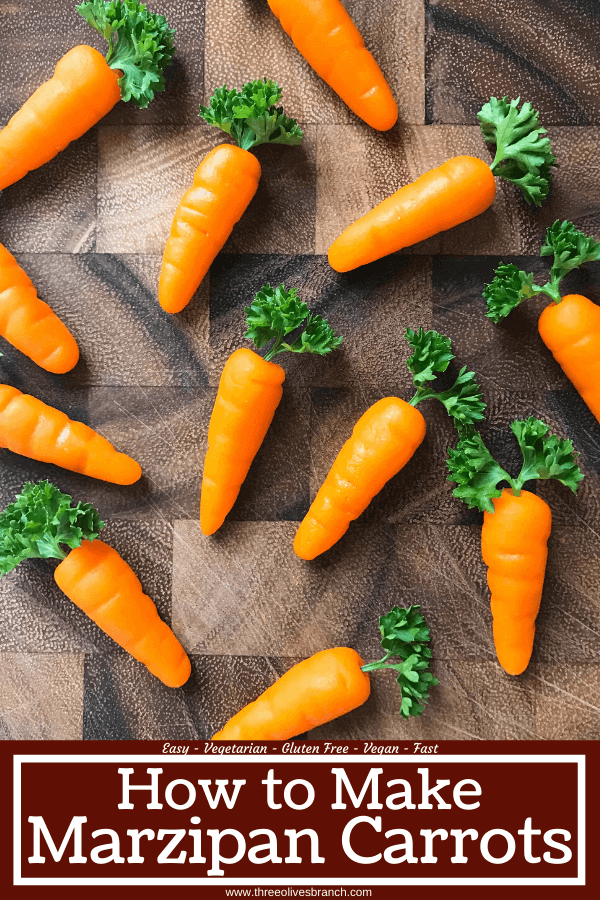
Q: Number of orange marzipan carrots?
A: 12